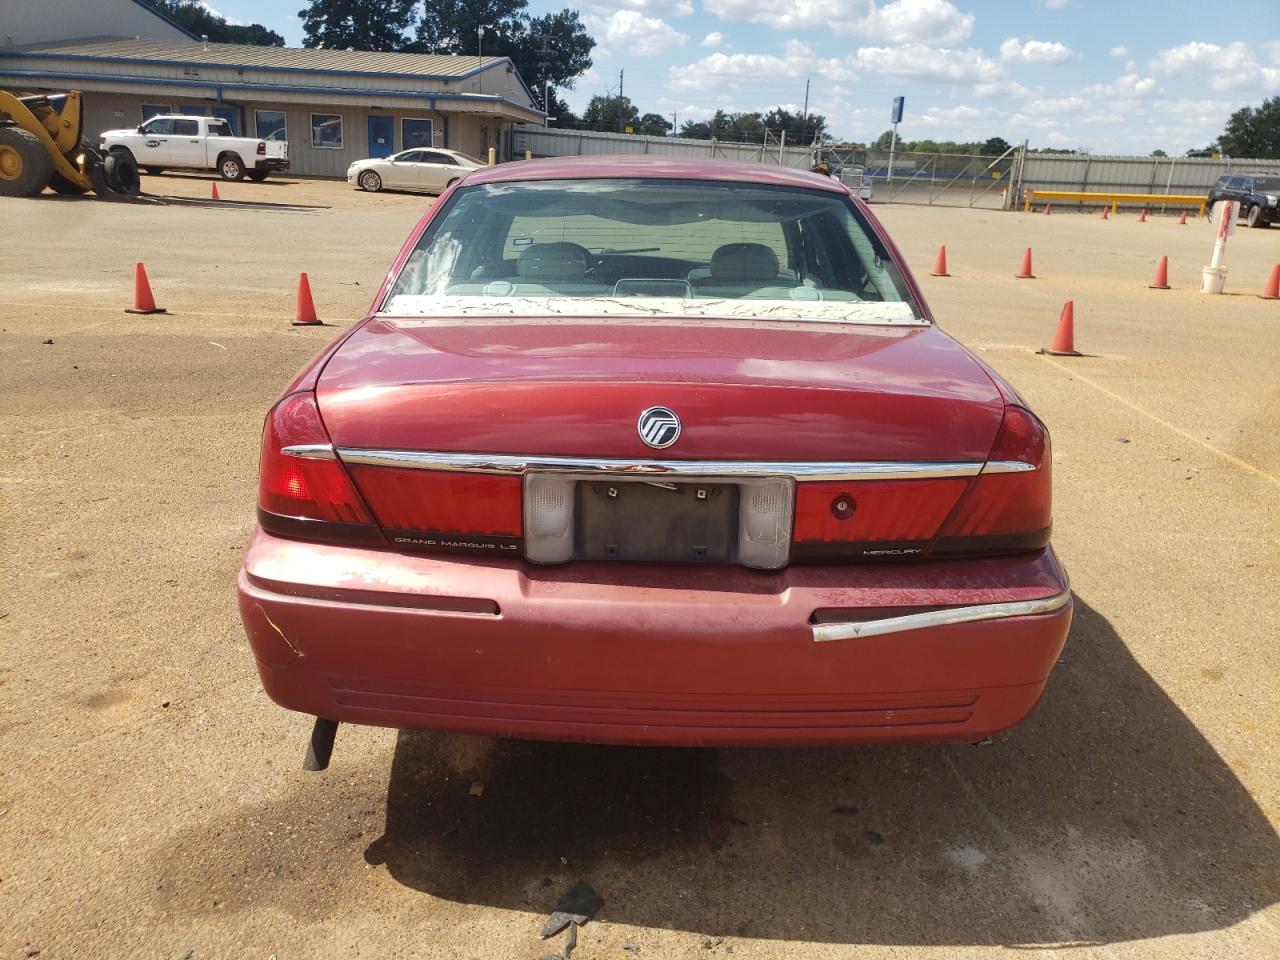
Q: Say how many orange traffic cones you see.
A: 12